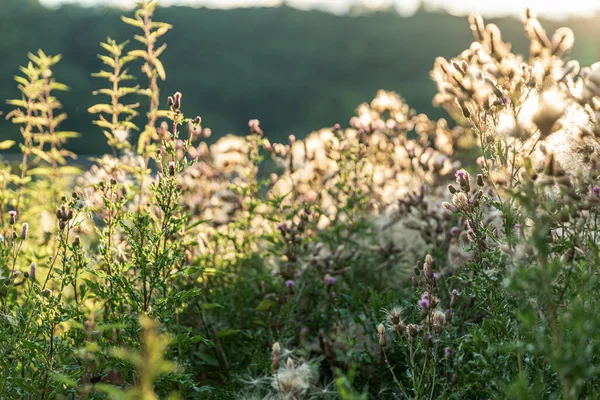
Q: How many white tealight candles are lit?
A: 0